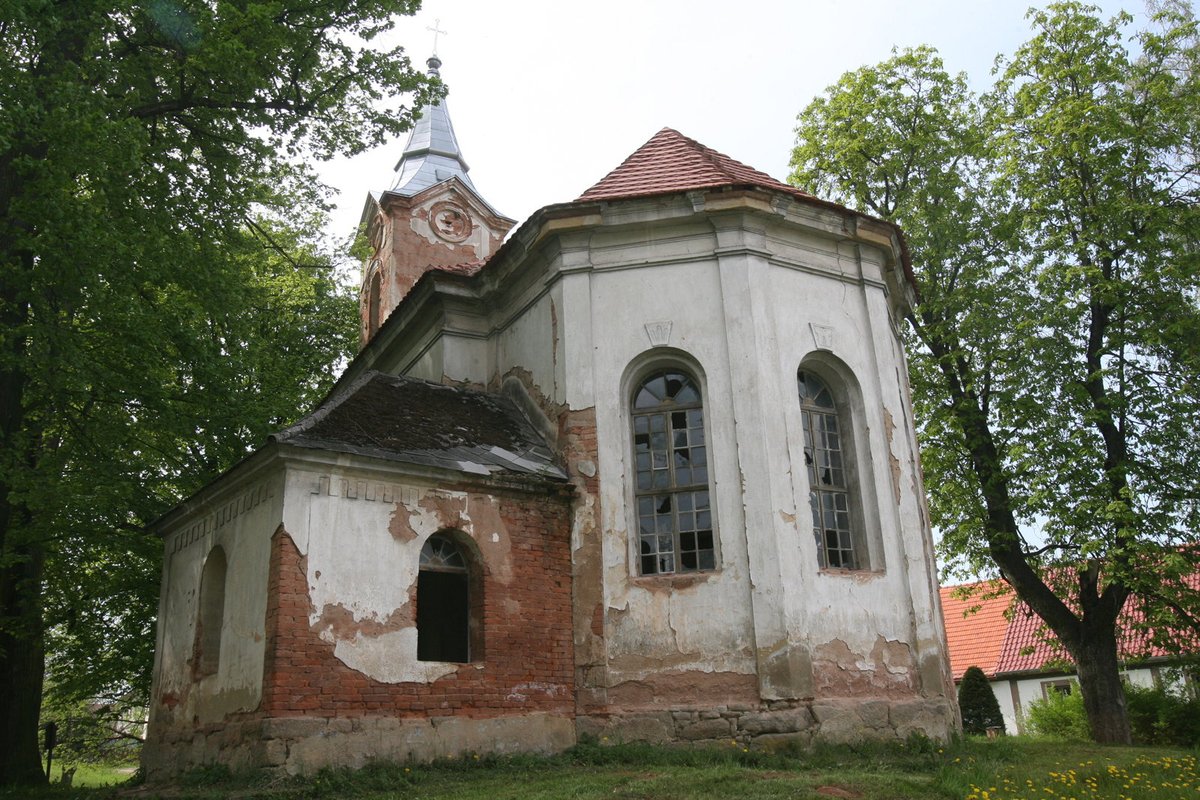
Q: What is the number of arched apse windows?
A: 2